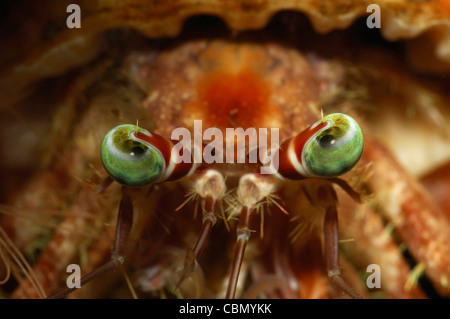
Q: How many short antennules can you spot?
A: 2